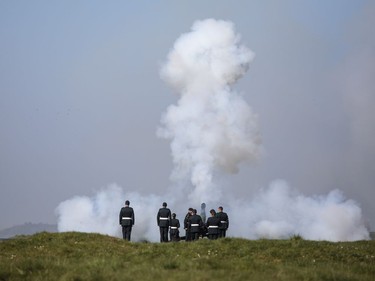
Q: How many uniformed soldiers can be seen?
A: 7